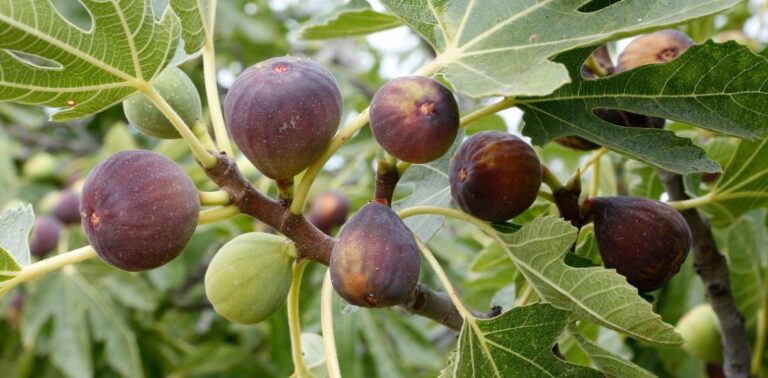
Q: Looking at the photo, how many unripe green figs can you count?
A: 3